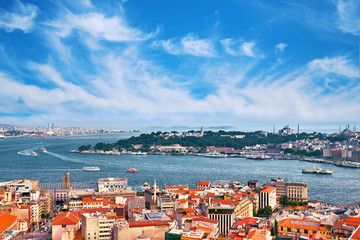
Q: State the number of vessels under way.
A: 5